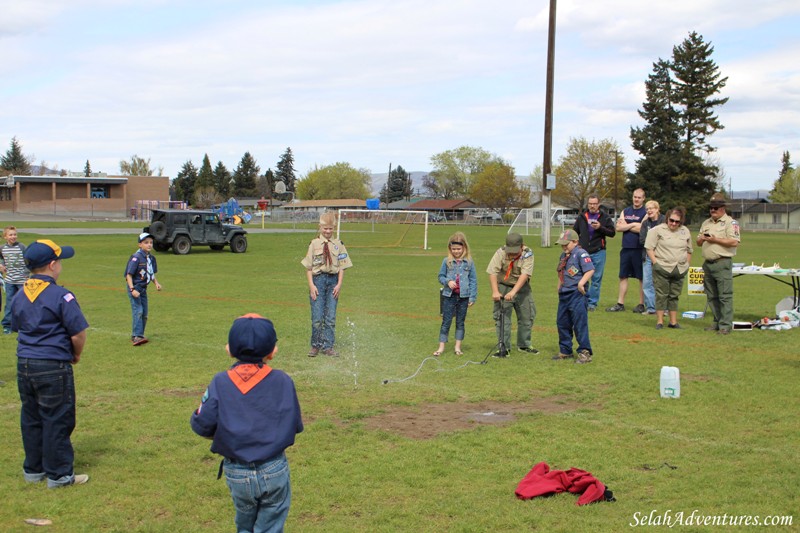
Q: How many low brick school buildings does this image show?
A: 1